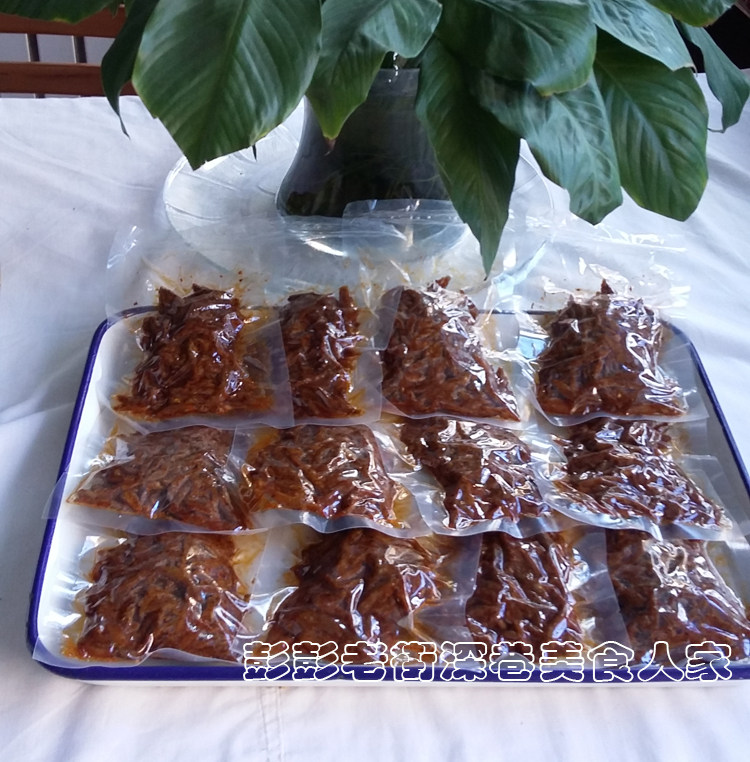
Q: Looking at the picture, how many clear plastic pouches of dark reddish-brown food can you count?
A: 12